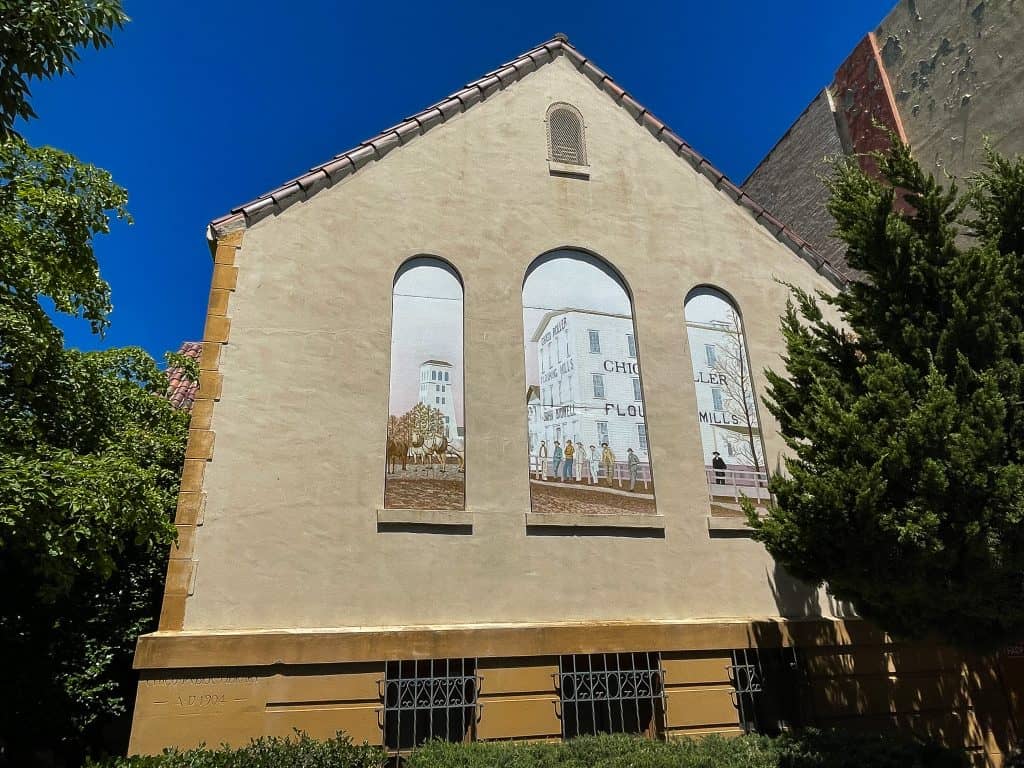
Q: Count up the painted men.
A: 8